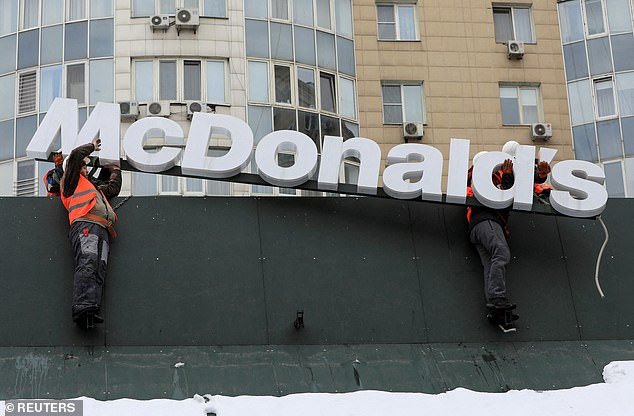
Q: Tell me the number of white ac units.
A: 8